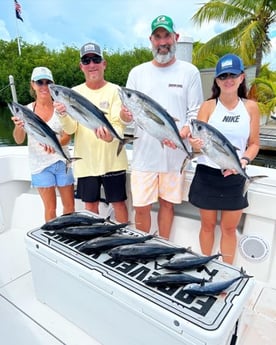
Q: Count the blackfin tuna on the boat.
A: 11